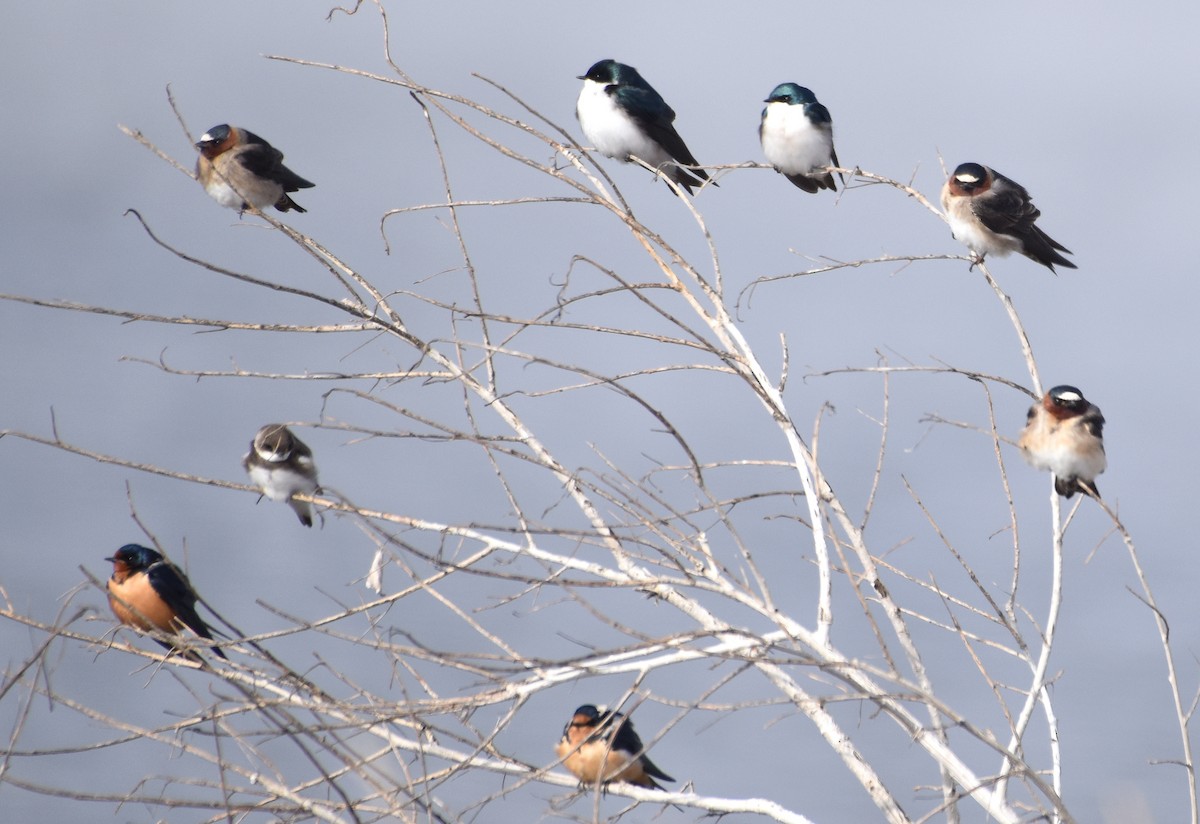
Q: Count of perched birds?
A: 8